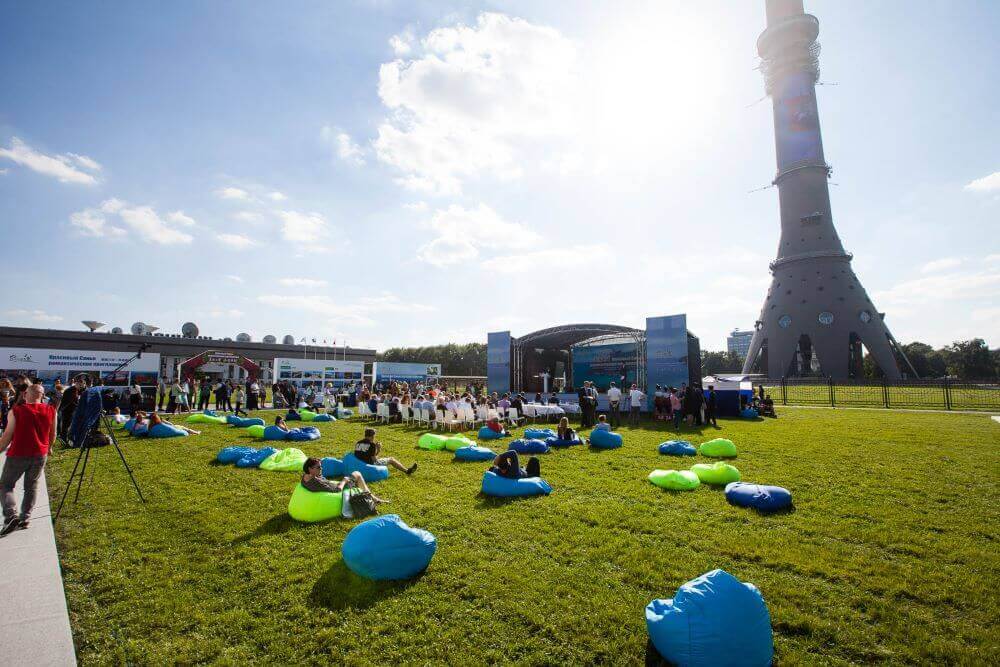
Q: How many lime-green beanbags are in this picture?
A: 11